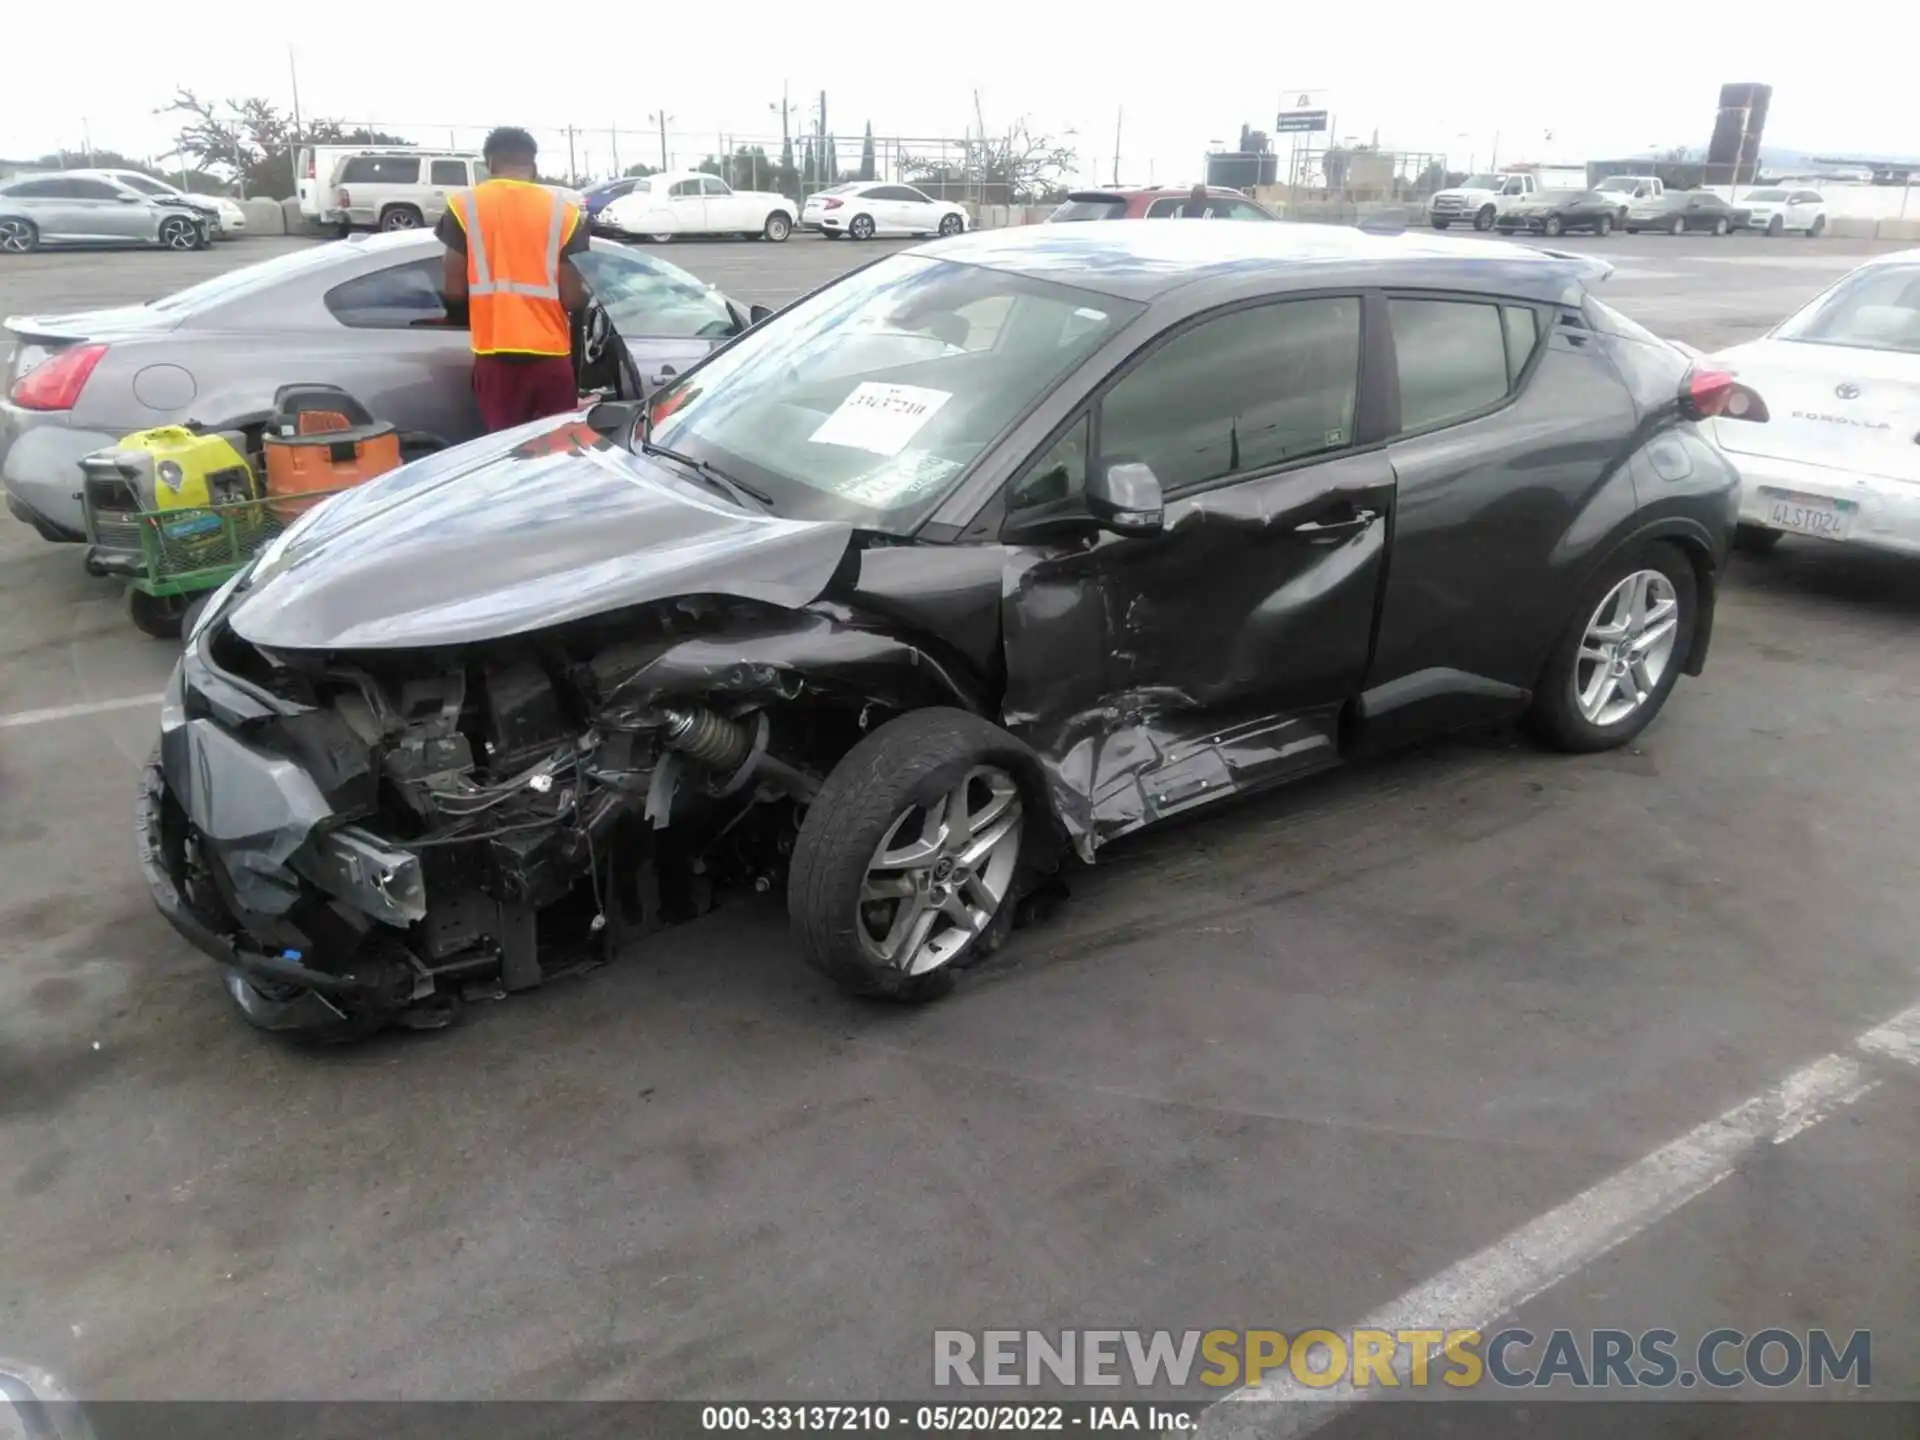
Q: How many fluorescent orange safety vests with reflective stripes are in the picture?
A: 1